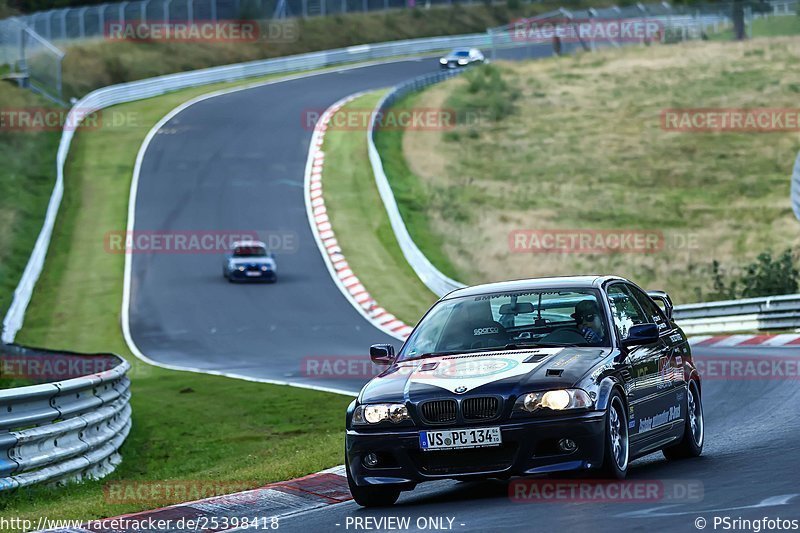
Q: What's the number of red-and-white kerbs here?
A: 3